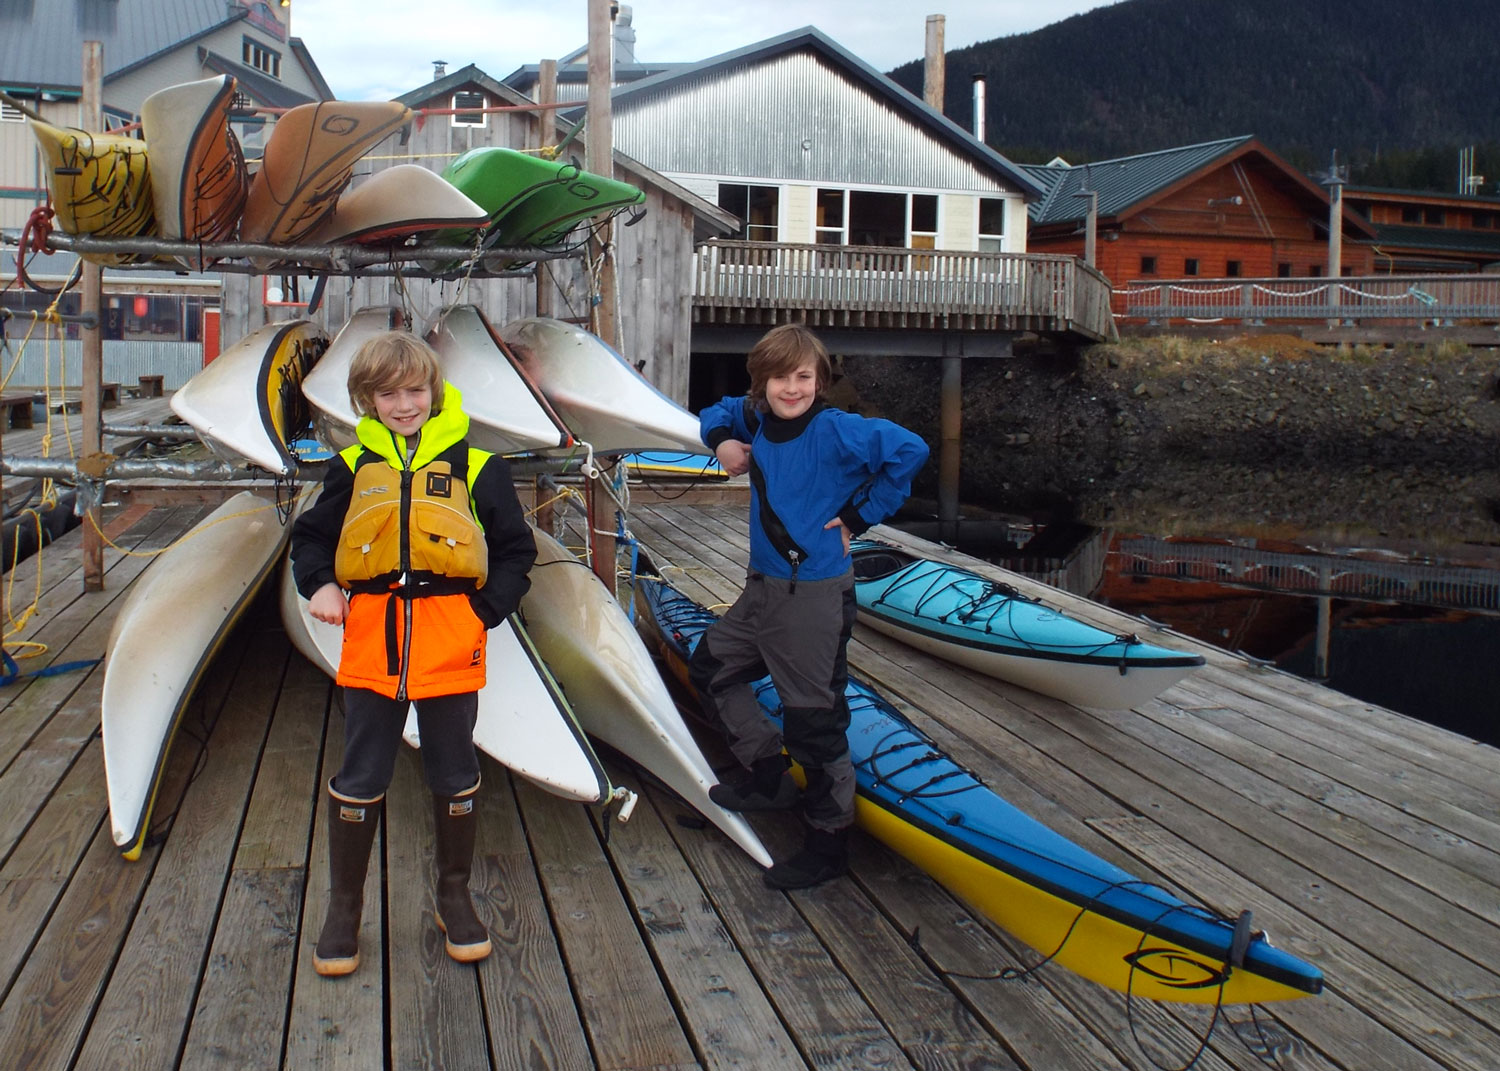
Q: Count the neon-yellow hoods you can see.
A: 1